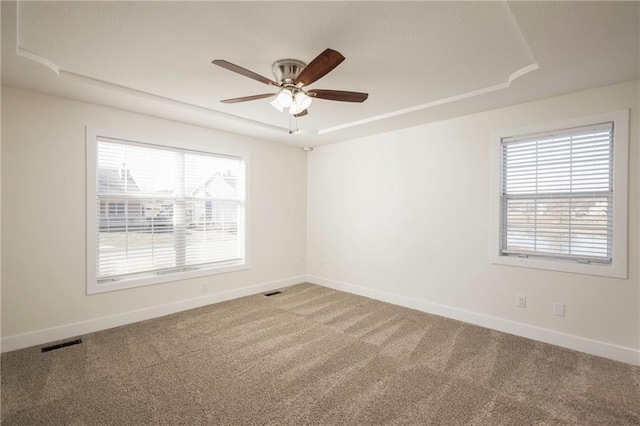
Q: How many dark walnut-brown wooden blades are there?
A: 5